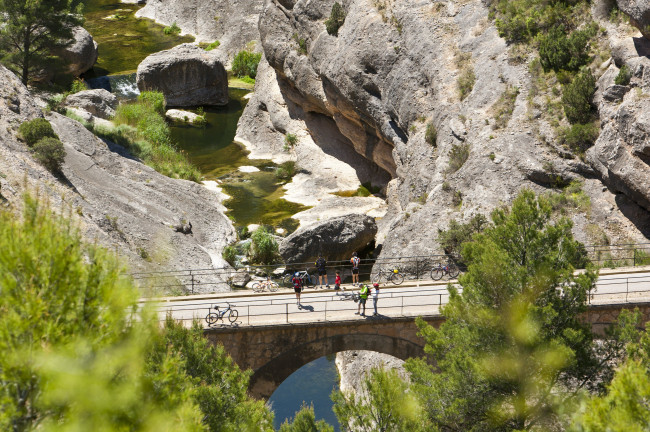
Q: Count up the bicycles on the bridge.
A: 6